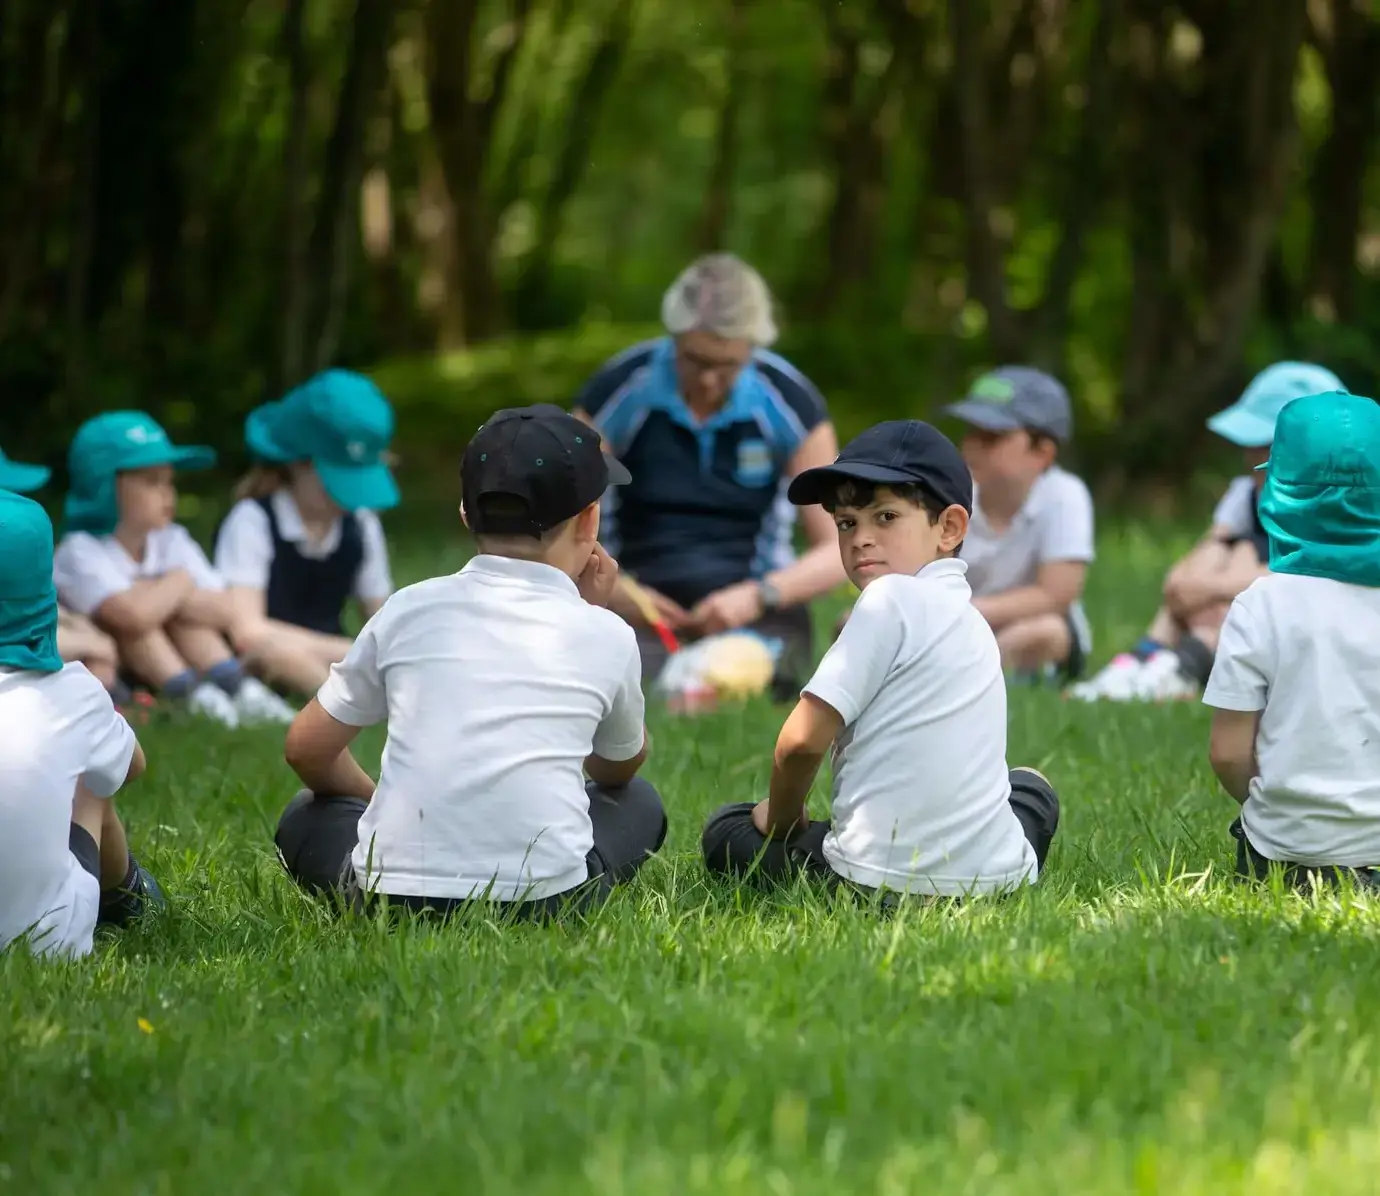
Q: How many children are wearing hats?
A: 9